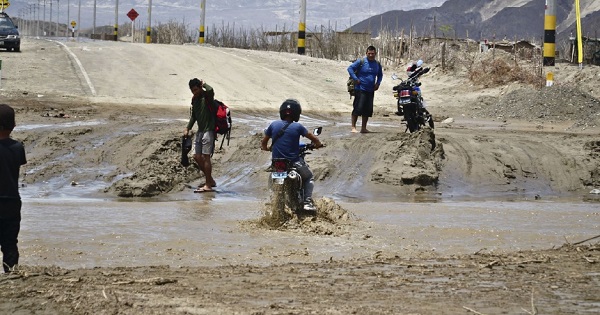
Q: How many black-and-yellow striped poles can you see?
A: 5